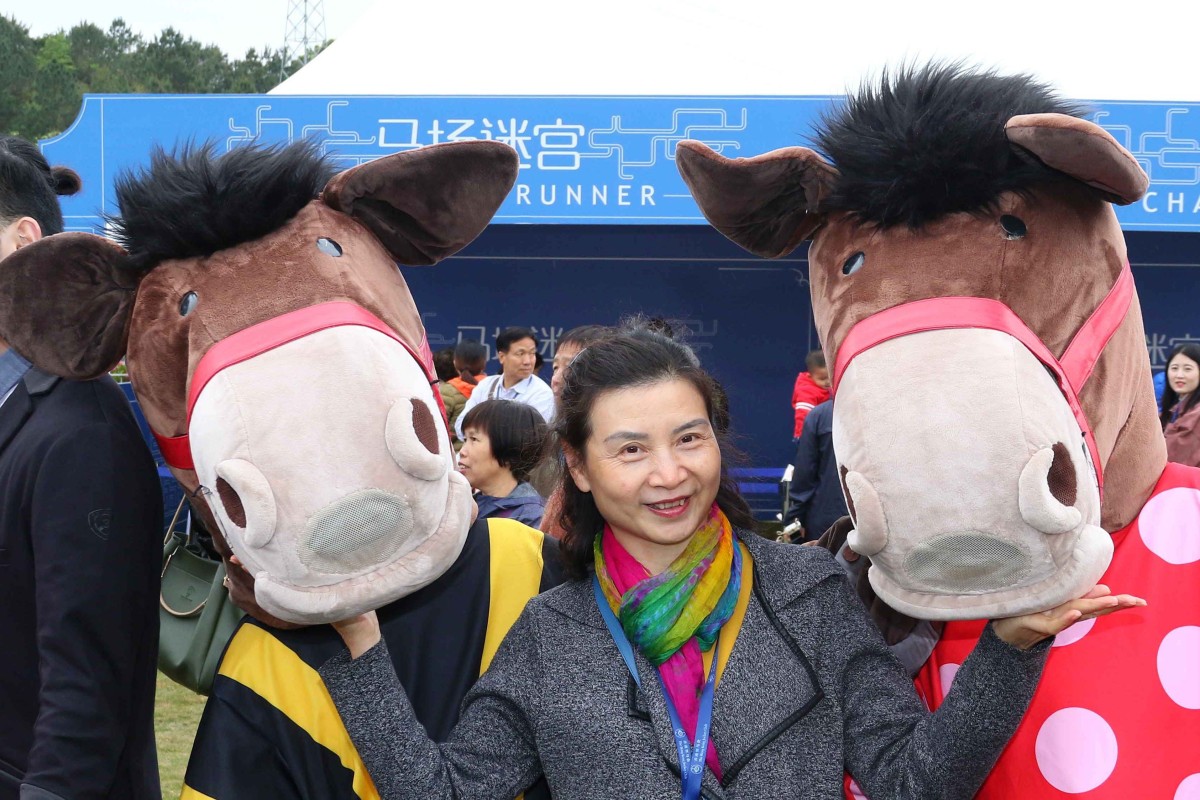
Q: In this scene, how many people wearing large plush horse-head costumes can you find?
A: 2